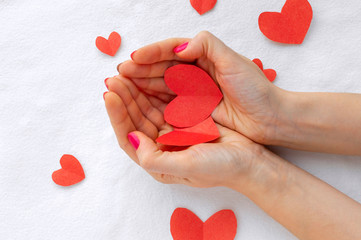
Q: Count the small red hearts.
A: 4